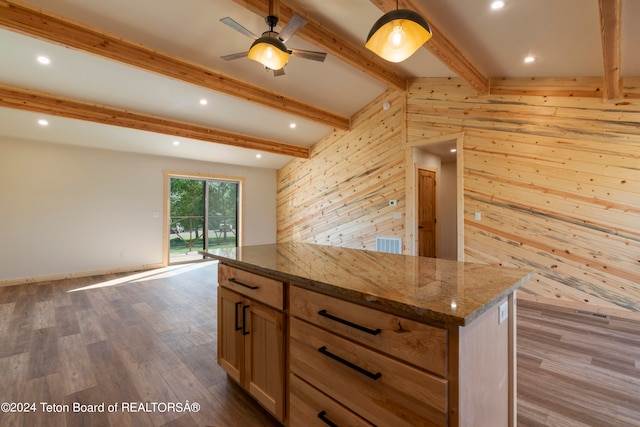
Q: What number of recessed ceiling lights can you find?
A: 9